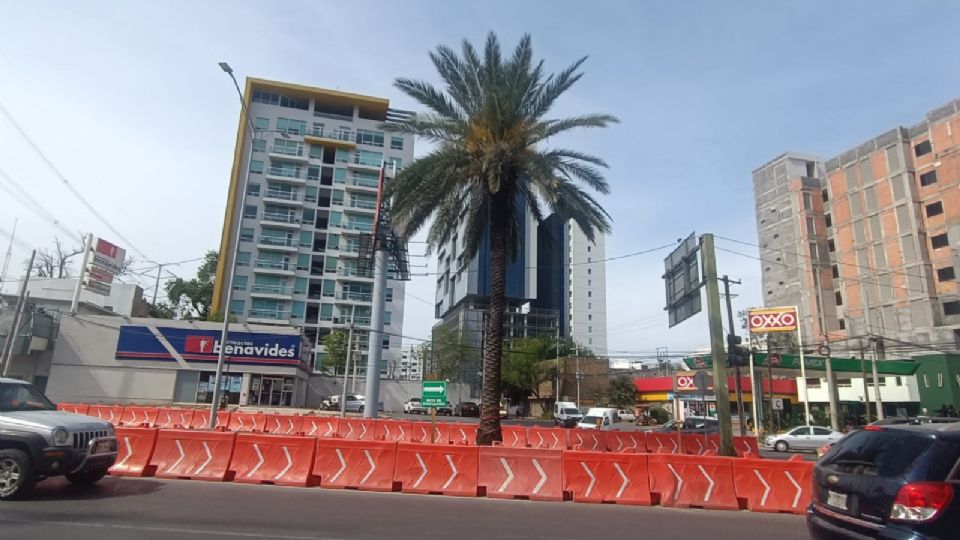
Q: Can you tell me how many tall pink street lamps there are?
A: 0